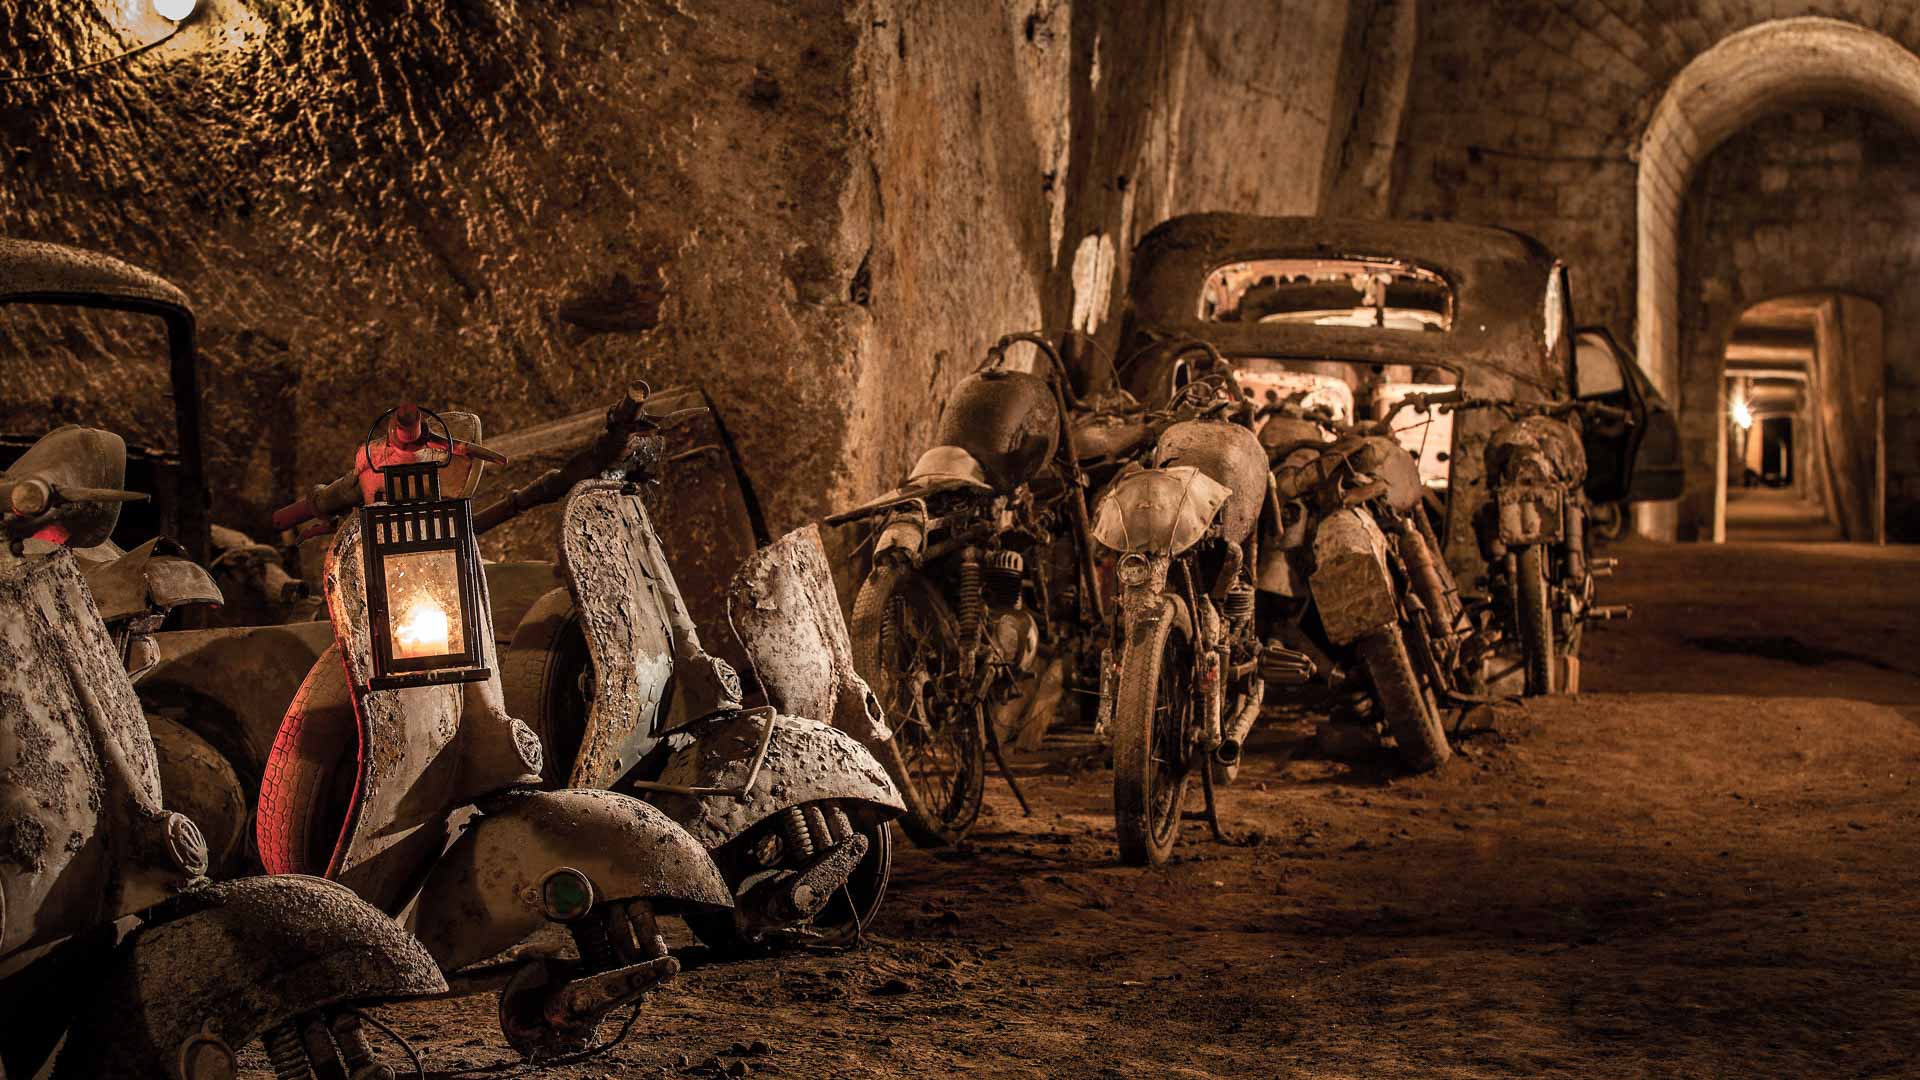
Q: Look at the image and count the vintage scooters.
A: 4